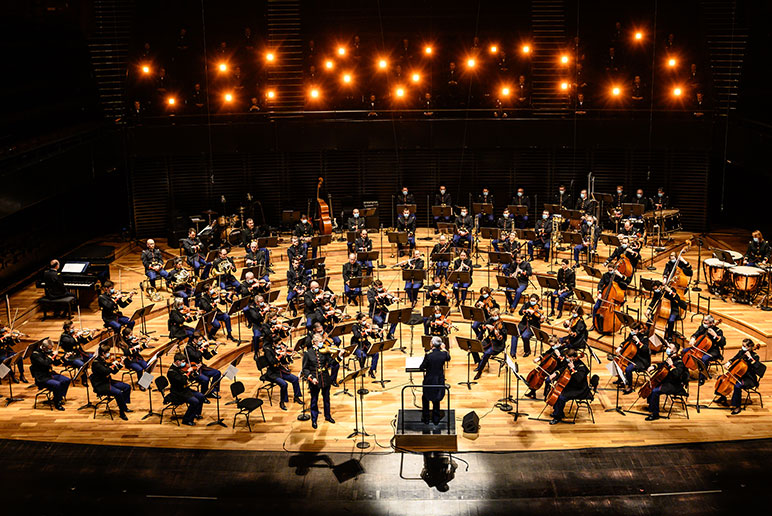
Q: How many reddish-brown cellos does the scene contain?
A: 6